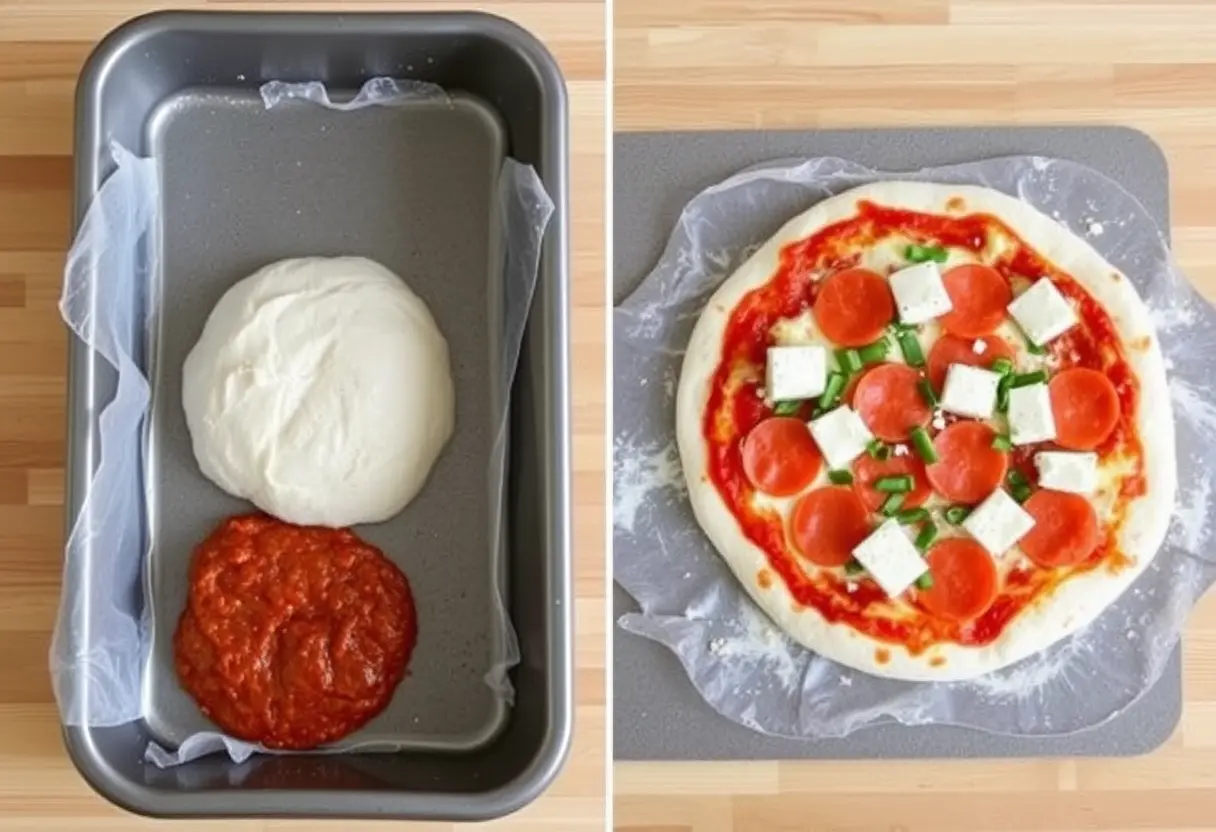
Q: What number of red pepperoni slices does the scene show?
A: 11